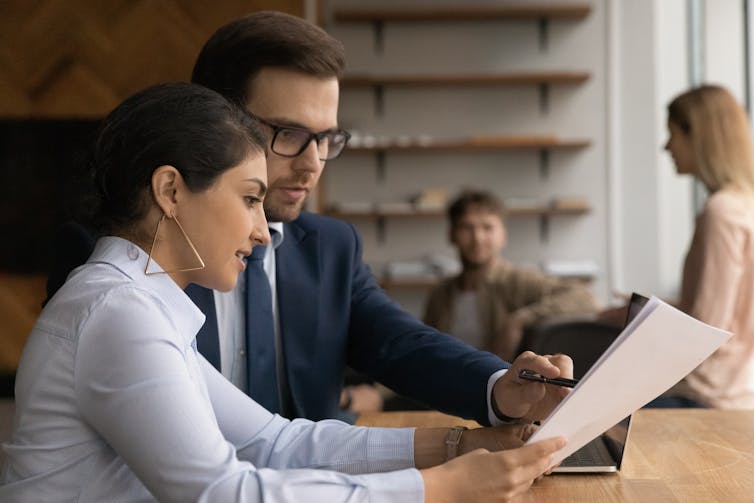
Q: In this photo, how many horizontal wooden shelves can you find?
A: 5